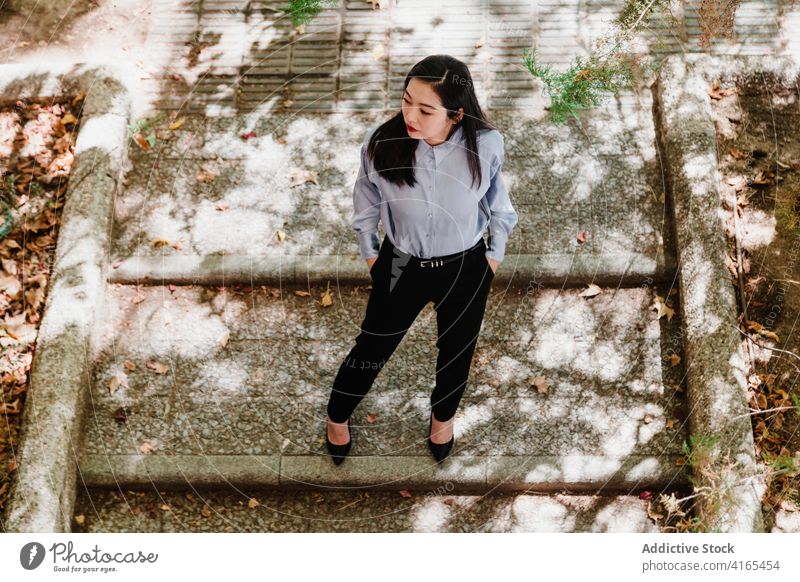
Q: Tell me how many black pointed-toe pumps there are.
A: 2